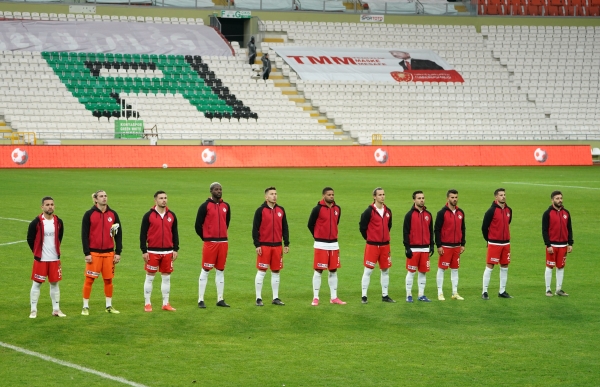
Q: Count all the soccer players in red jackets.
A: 11